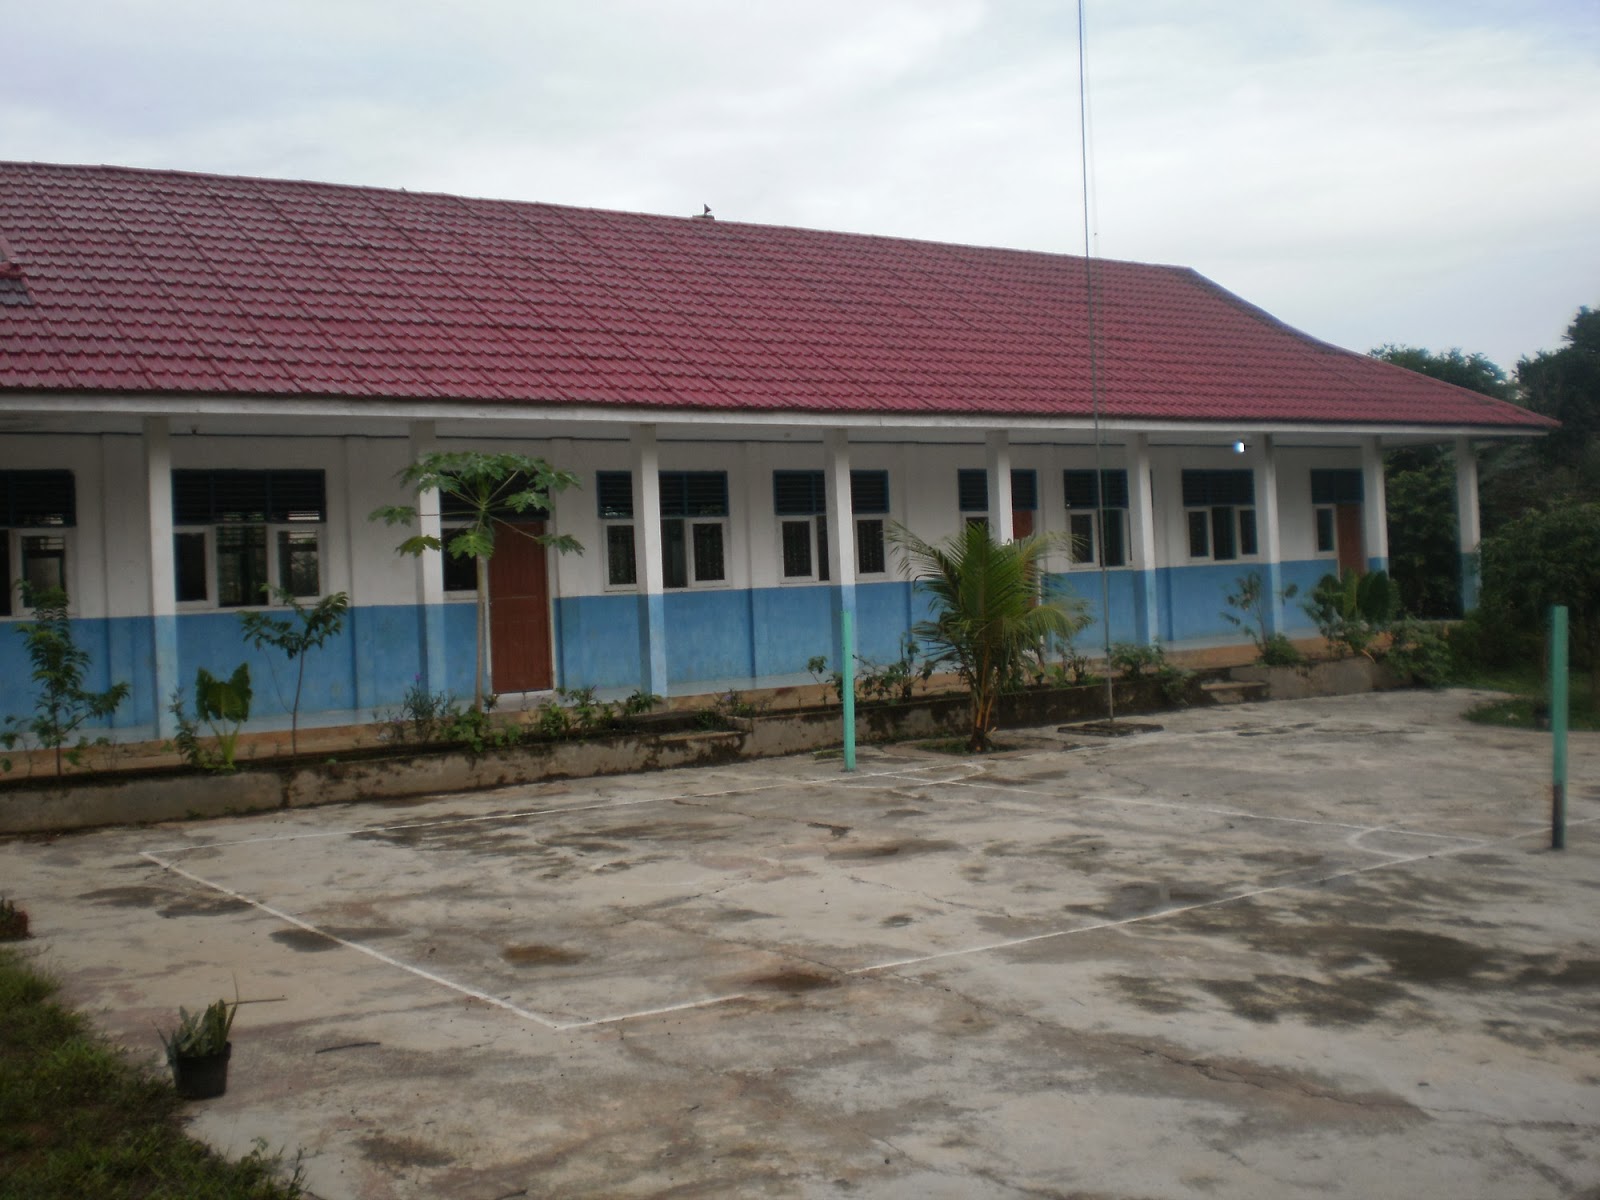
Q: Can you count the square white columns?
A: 9